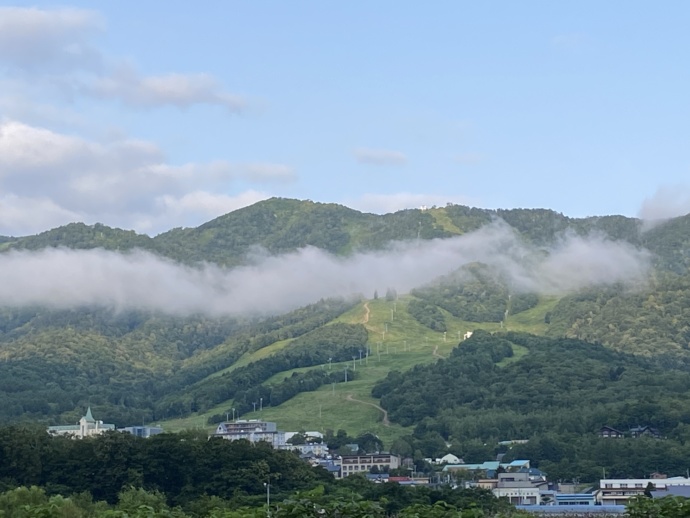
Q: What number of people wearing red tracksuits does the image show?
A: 0